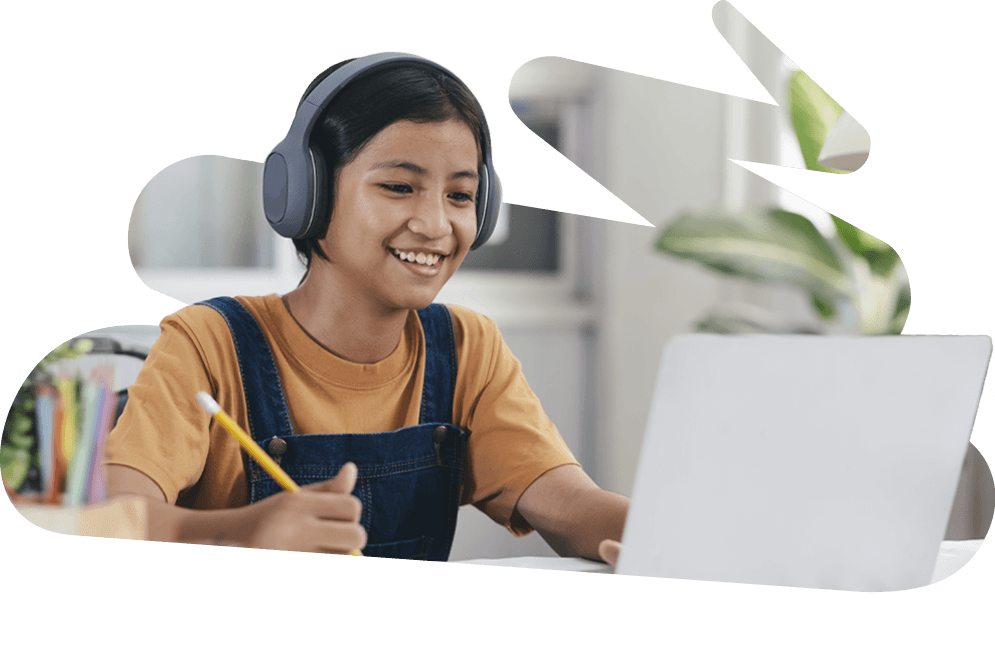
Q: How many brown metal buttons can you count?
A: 2